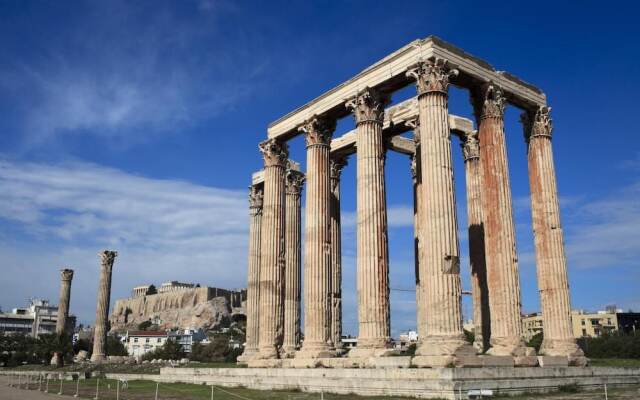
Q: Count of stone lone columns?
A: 2